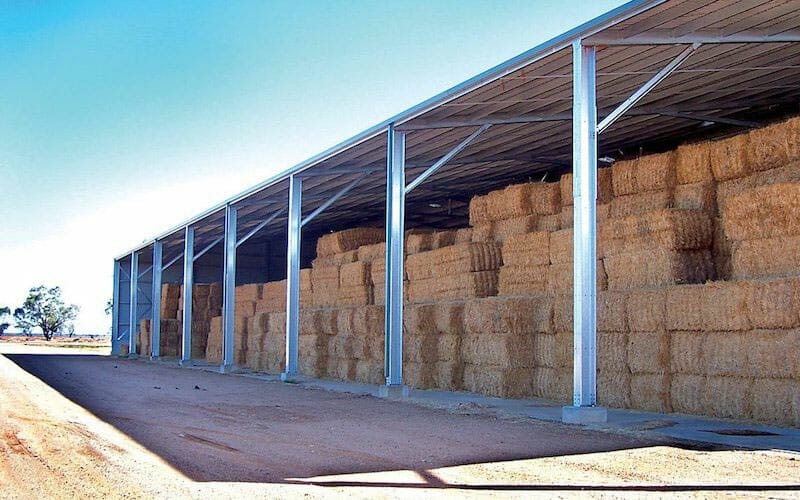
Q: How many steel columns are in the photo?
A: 8